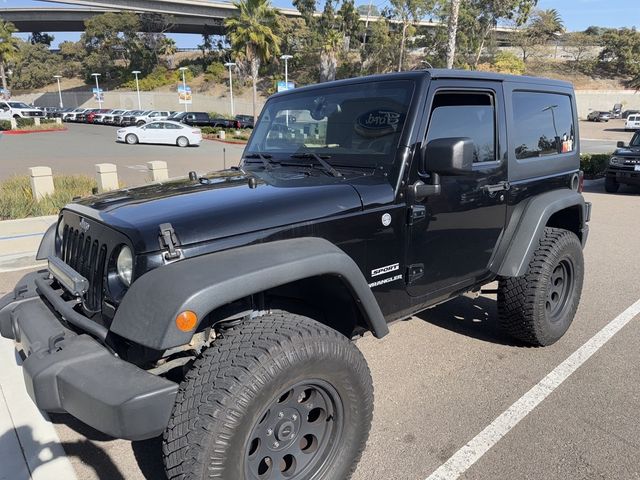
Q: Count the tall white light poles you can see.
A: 6